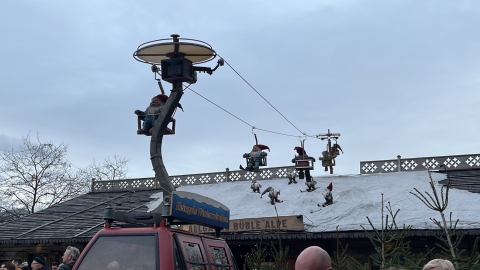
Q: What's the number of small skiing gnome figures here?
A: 5